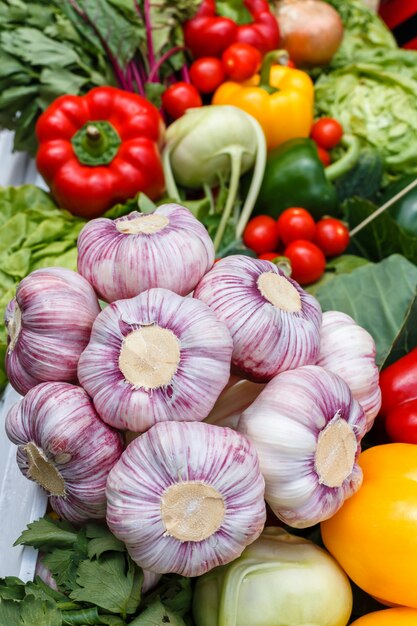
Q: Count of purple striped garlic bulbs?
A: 8